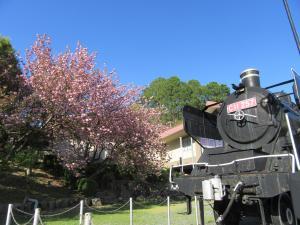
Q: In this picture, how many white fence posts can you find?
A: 7